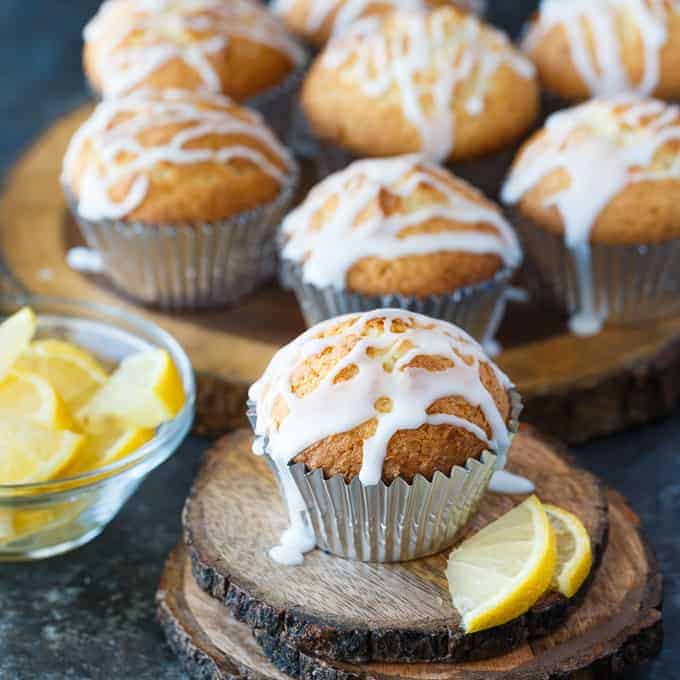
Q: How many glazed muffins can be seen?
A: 8